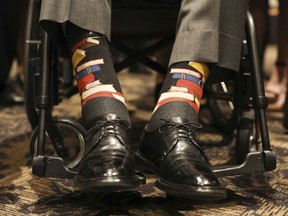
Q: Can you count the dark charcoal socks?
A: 2